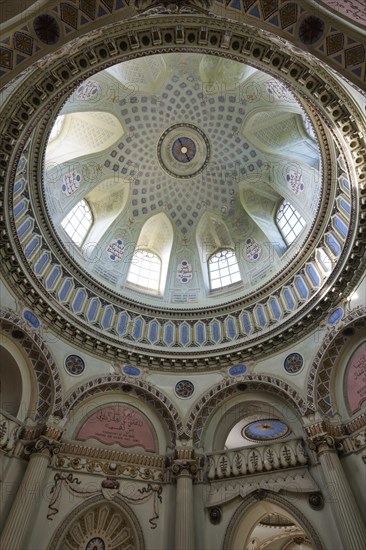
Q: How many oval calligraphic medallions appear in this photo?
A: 7